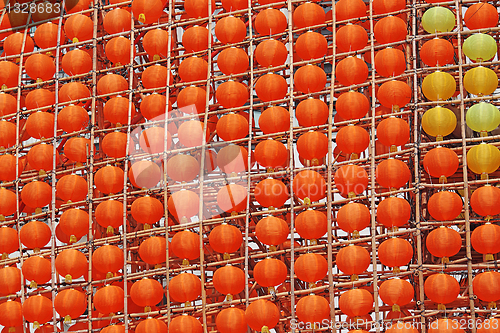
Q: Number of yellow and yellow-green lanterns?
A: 7